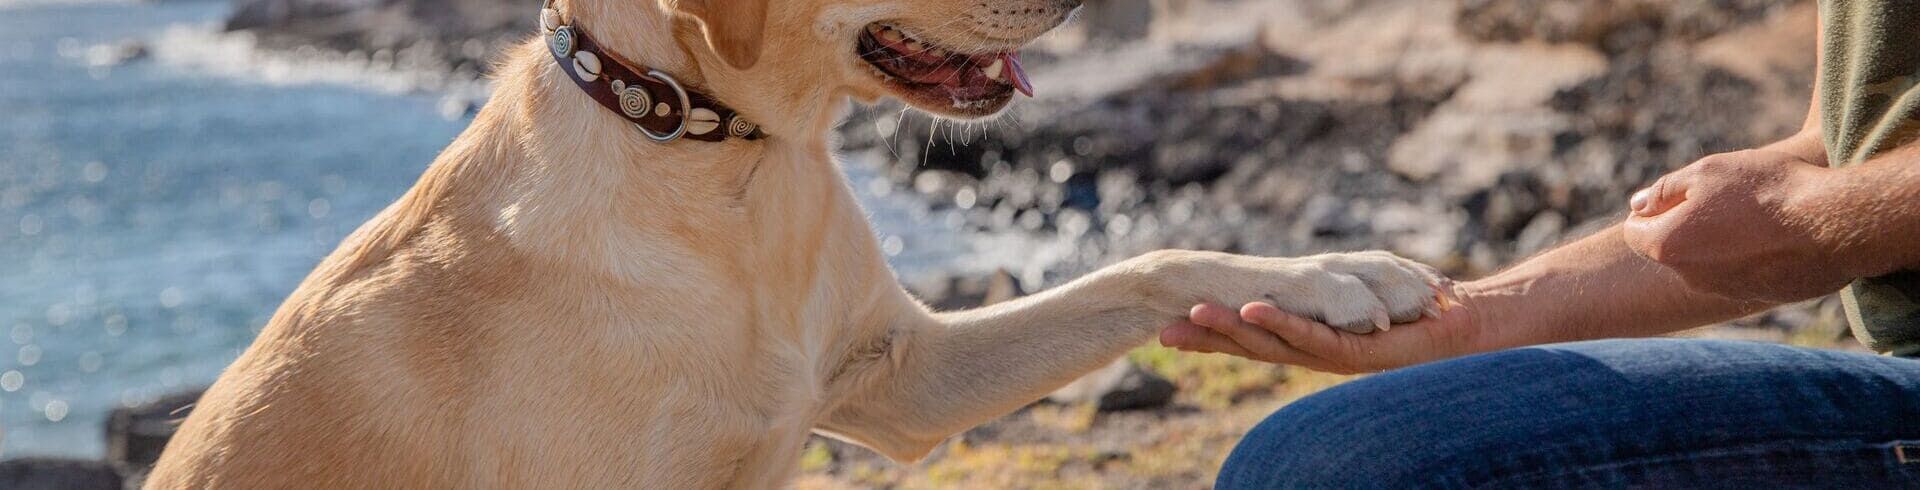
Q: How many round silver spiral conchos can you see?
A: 3